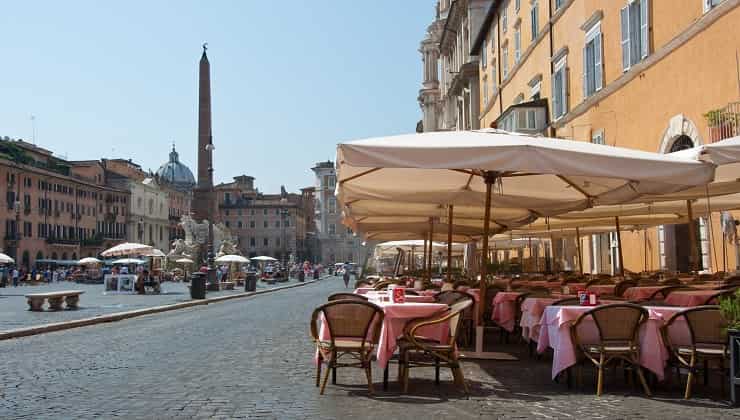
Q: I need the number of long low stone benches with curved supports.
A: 1